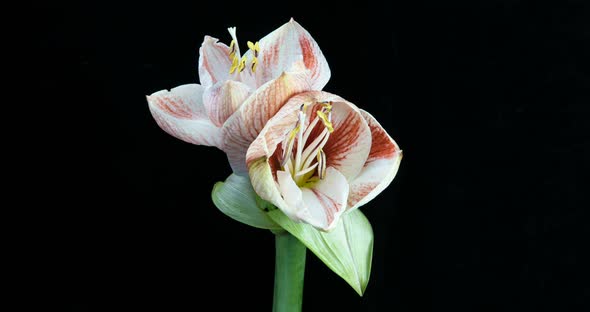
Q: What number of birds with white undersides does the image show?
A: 0